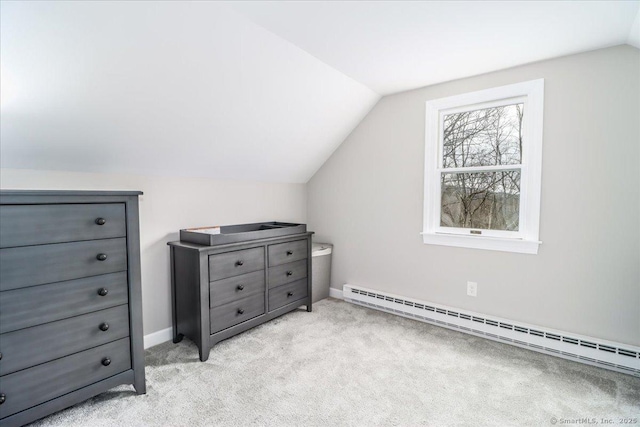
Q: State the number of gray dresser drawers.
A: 11